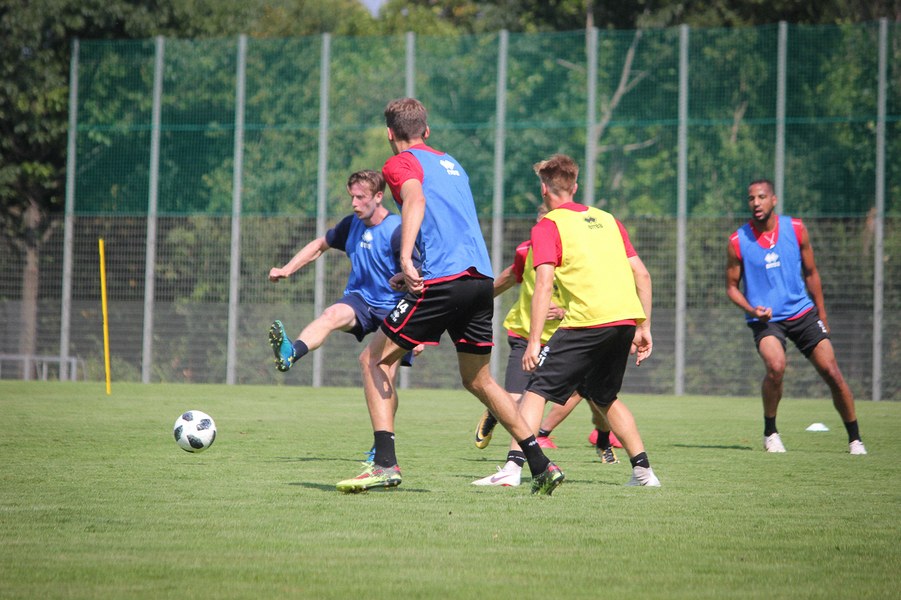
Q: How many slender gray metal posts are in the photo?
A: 10